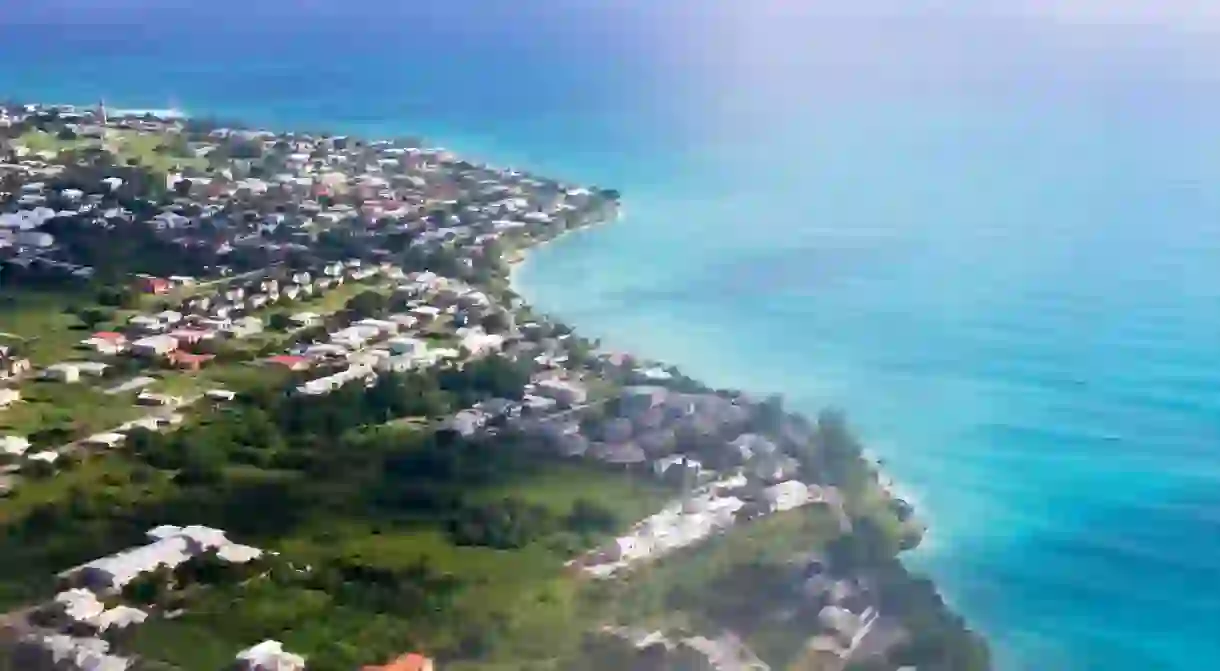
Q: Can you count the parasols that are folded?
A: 0